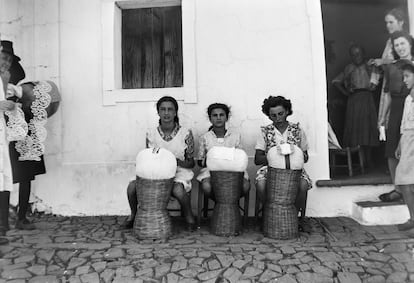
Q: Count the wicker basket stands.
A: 3